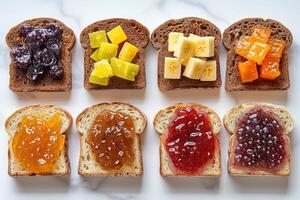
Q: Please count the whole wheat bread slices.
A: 4